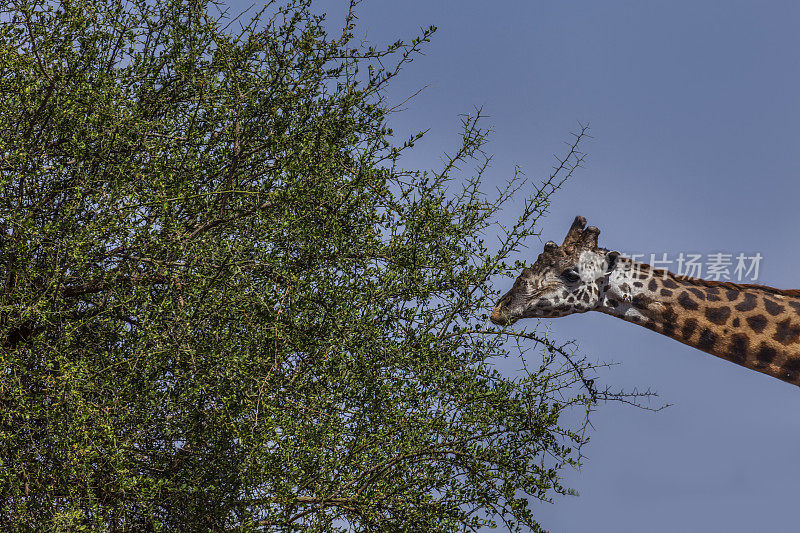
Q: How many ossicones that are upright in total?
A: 2